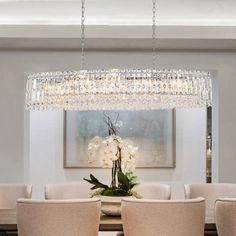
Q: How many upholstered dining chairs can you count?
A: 7